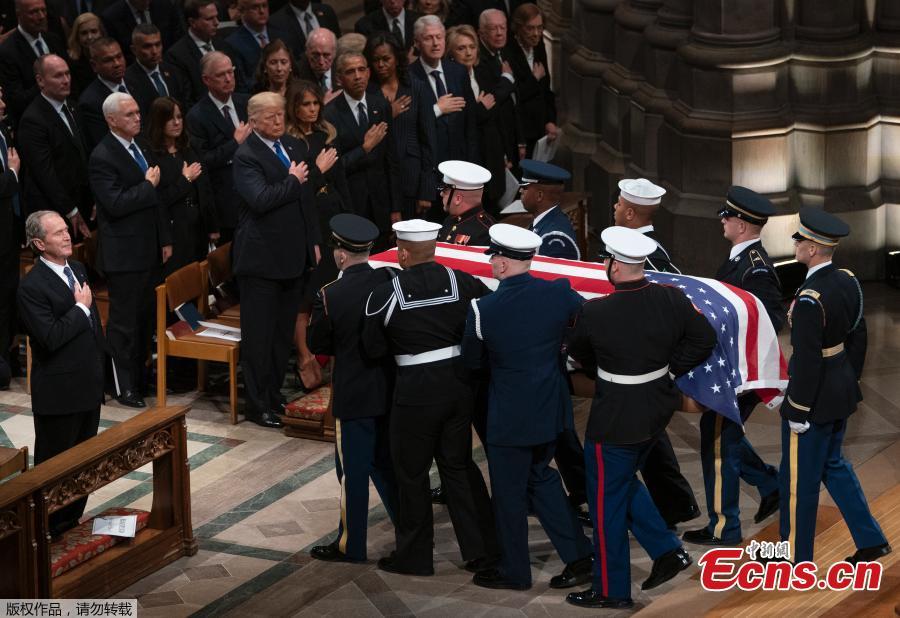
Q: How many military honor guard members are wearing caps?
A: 9